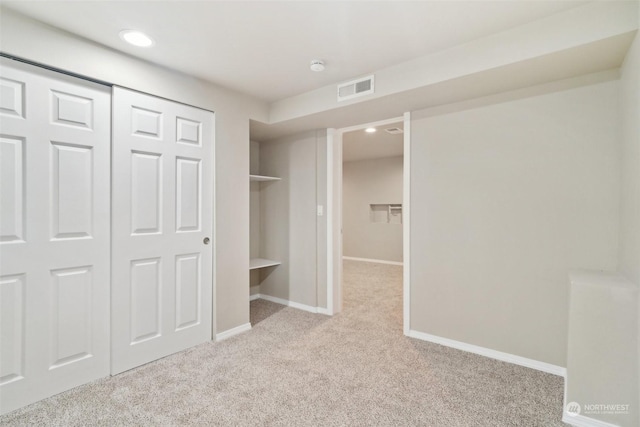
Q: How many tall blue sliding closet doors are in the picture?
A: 0